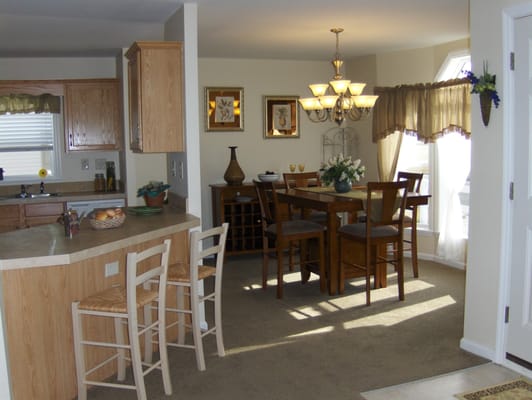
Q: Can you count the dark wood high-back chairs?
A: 4